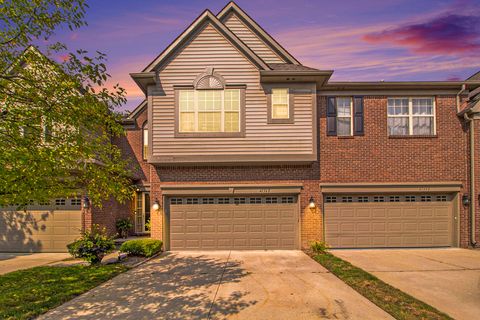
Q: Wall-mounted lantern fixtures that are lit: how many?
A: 2